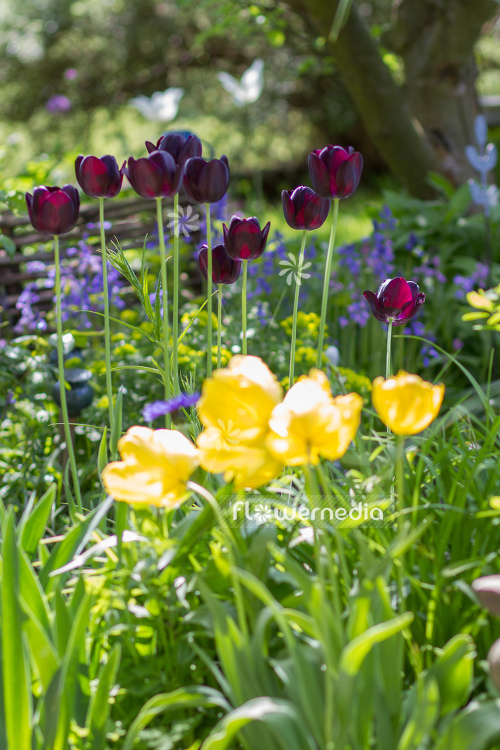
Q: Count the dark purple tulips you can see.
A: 10